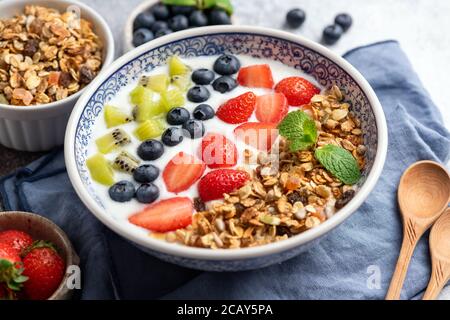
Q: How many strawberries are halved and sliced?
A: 9